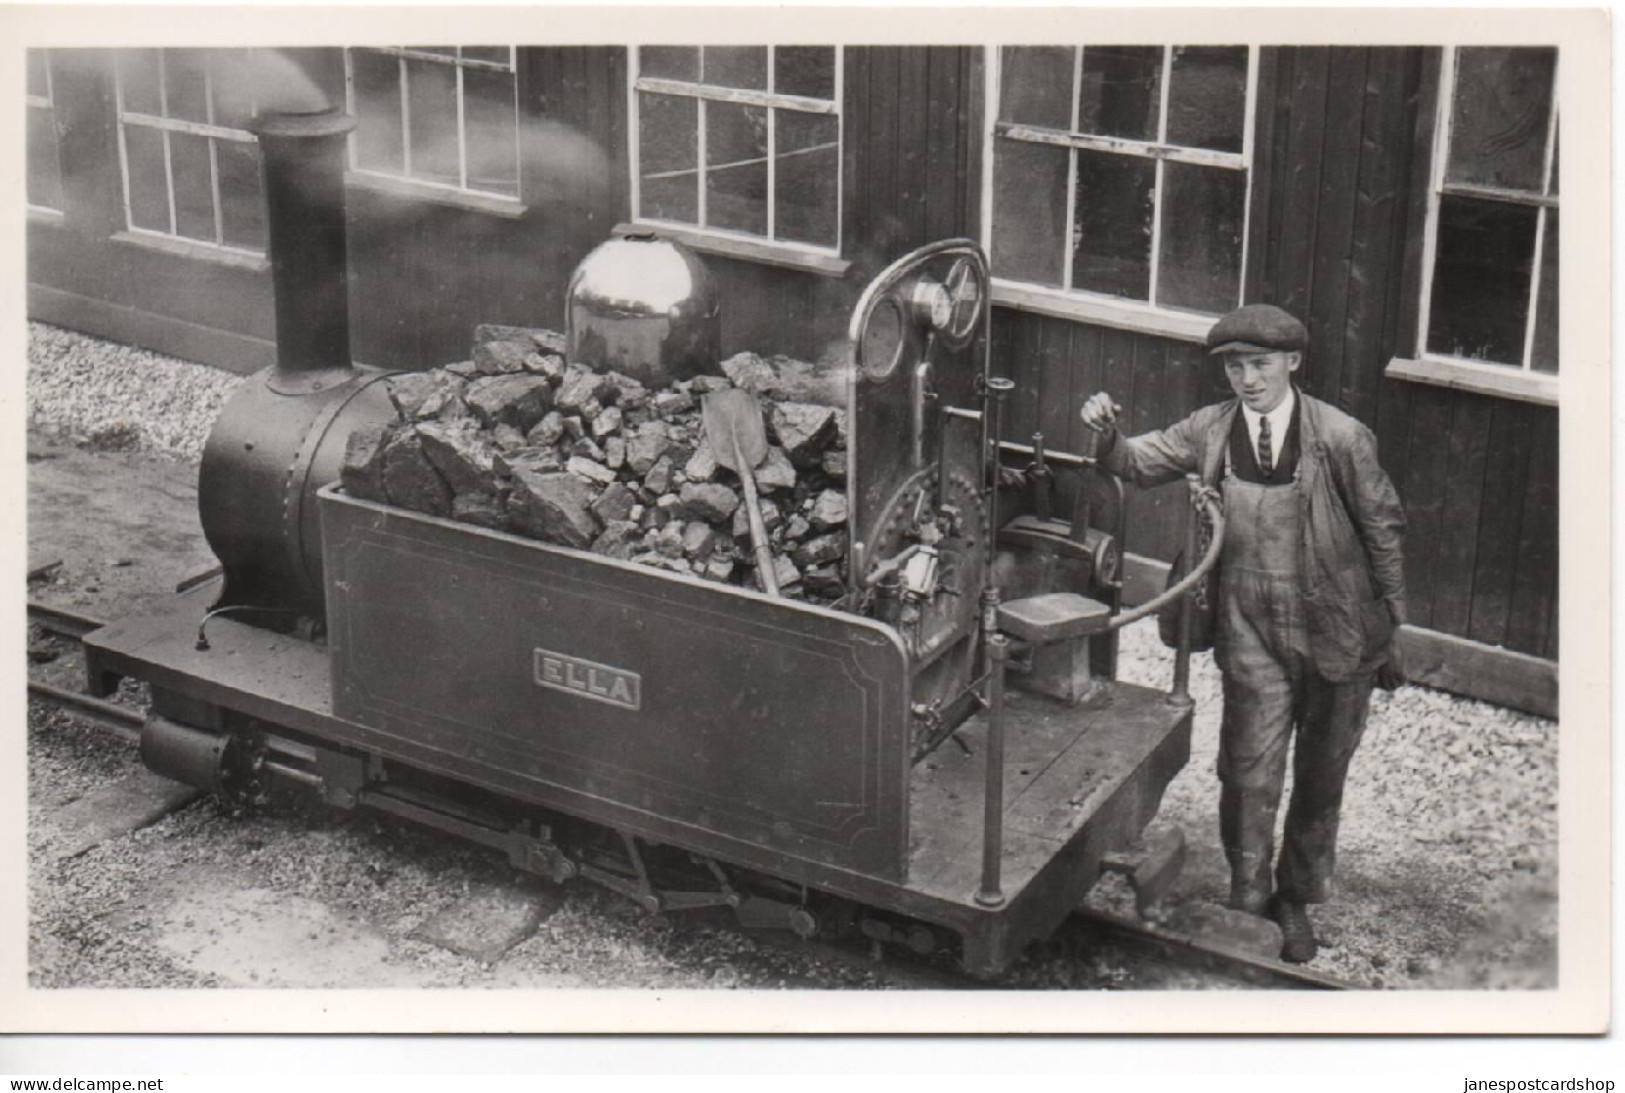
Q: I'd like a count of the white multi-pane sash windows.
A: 6